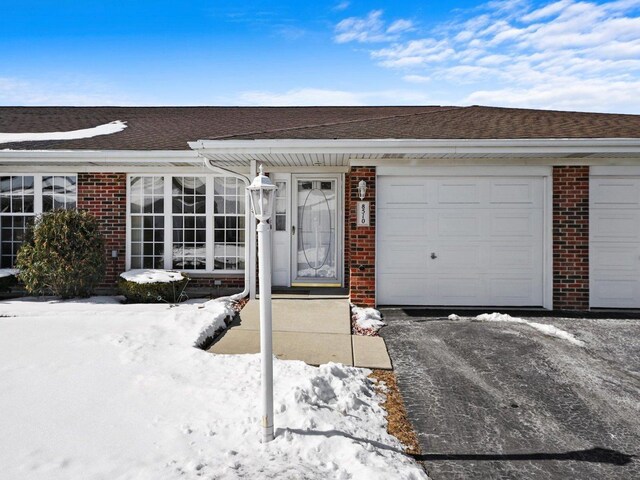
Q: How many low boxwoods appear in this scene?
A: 2